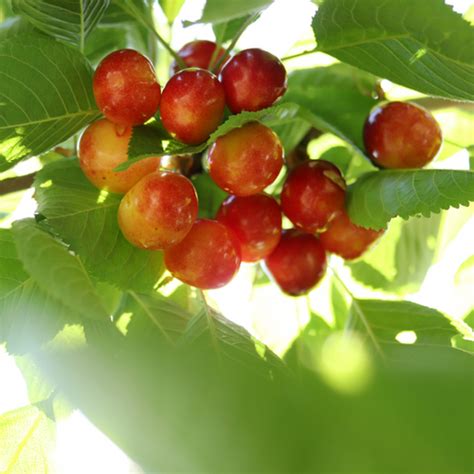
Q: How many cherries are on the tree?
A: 13